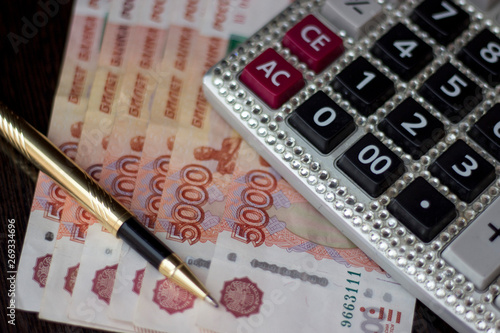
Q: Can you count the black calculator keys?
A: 11